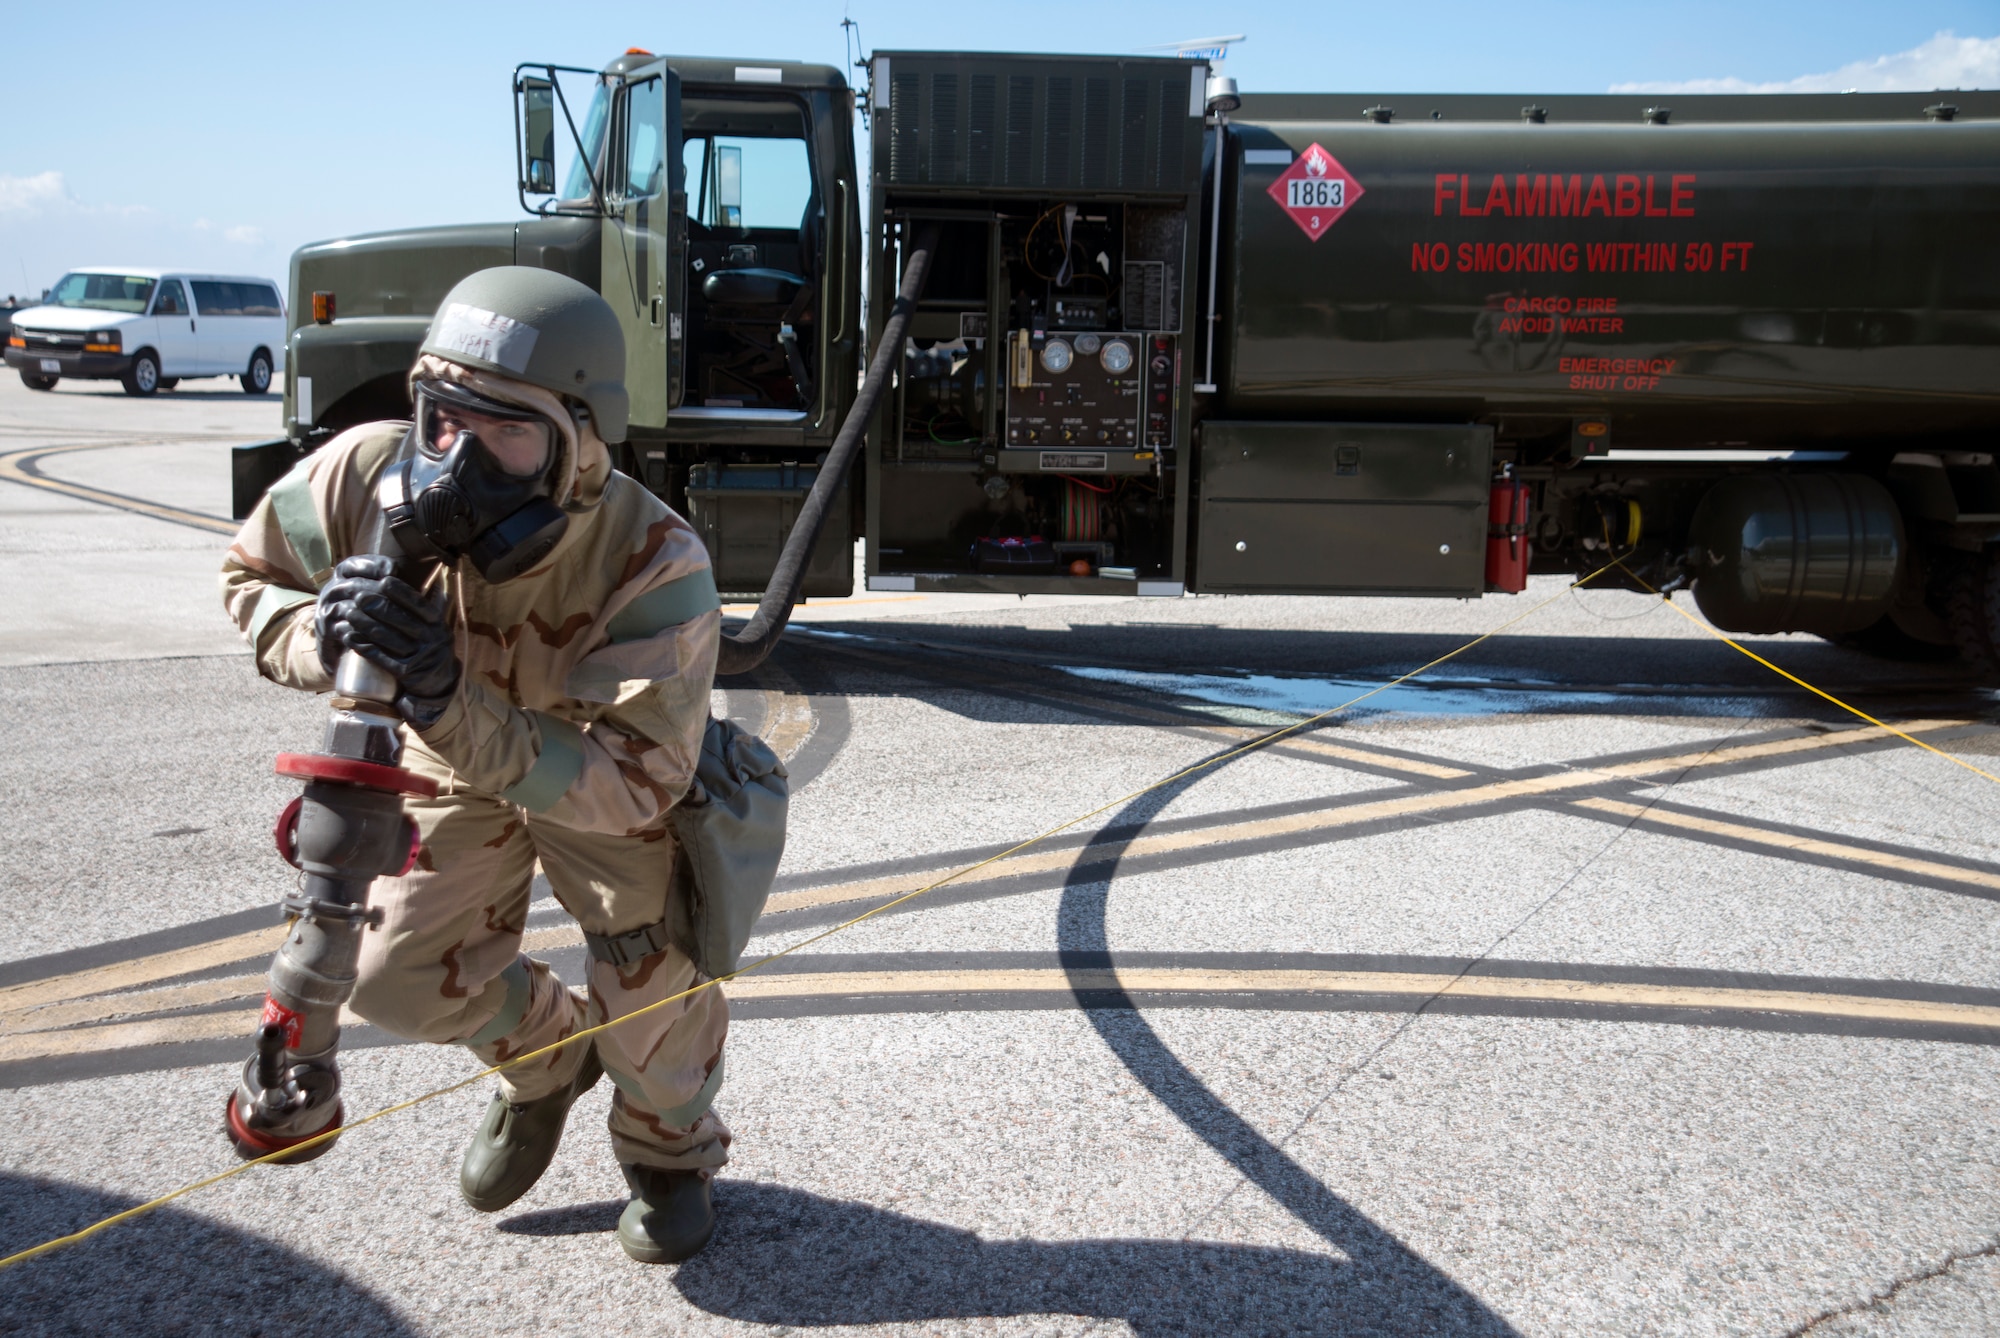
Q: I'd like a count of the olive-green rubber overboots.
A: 2